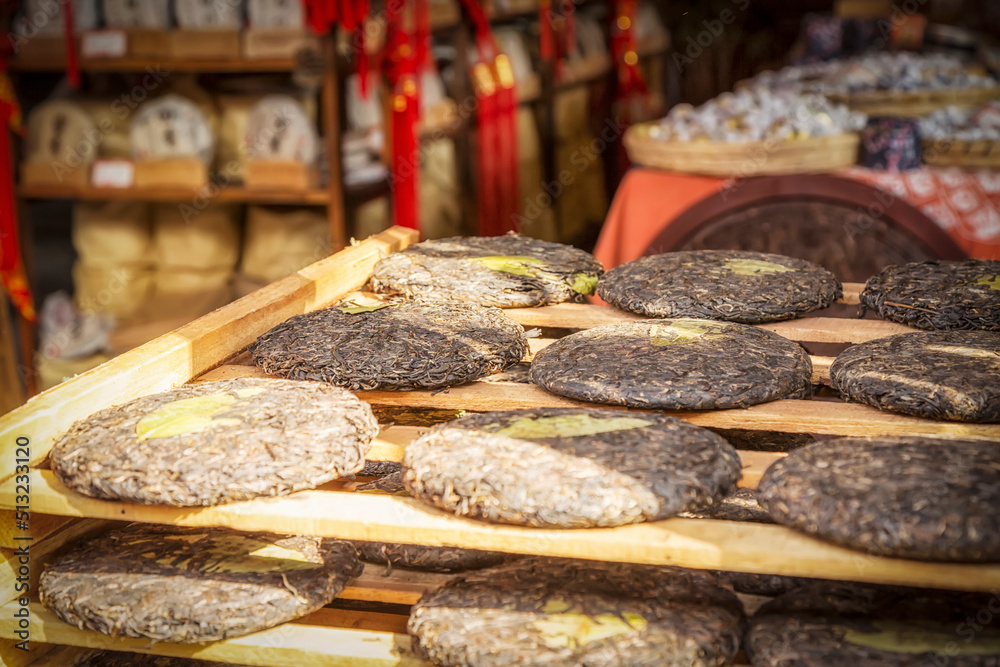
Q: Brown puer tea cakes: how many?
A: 12